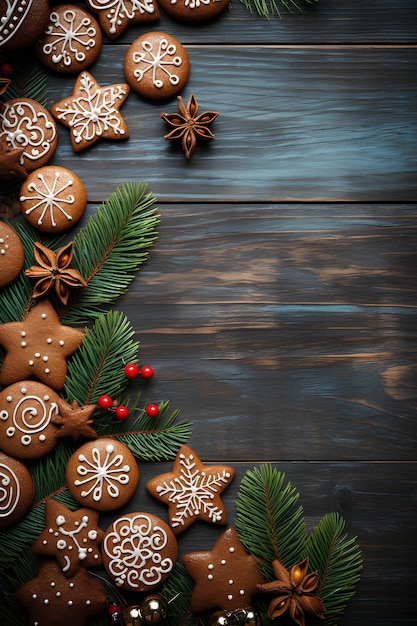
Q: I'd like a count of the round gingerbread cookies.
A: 11